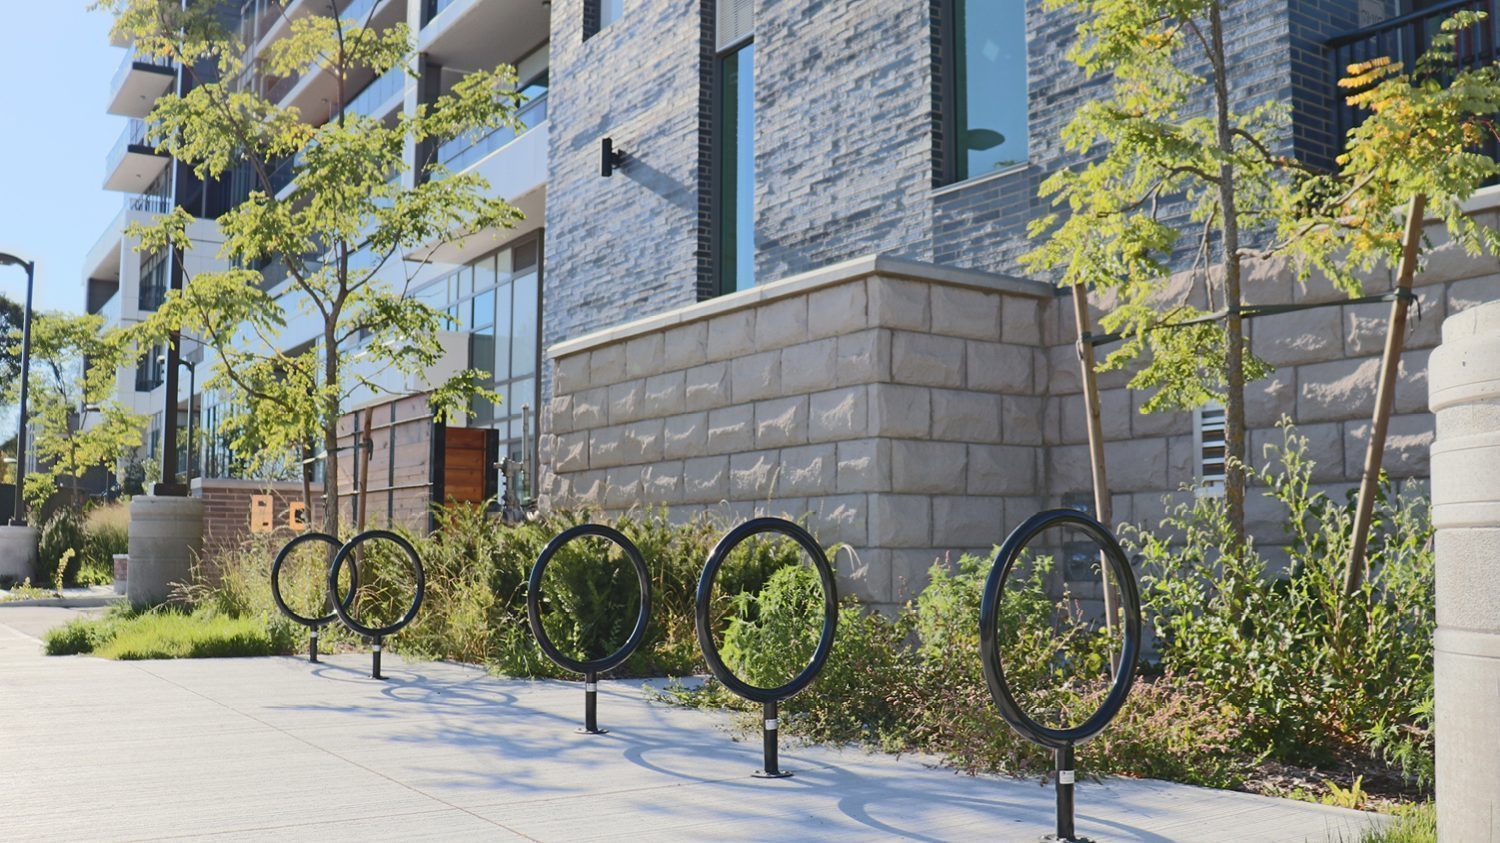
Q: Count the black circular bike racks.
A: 5